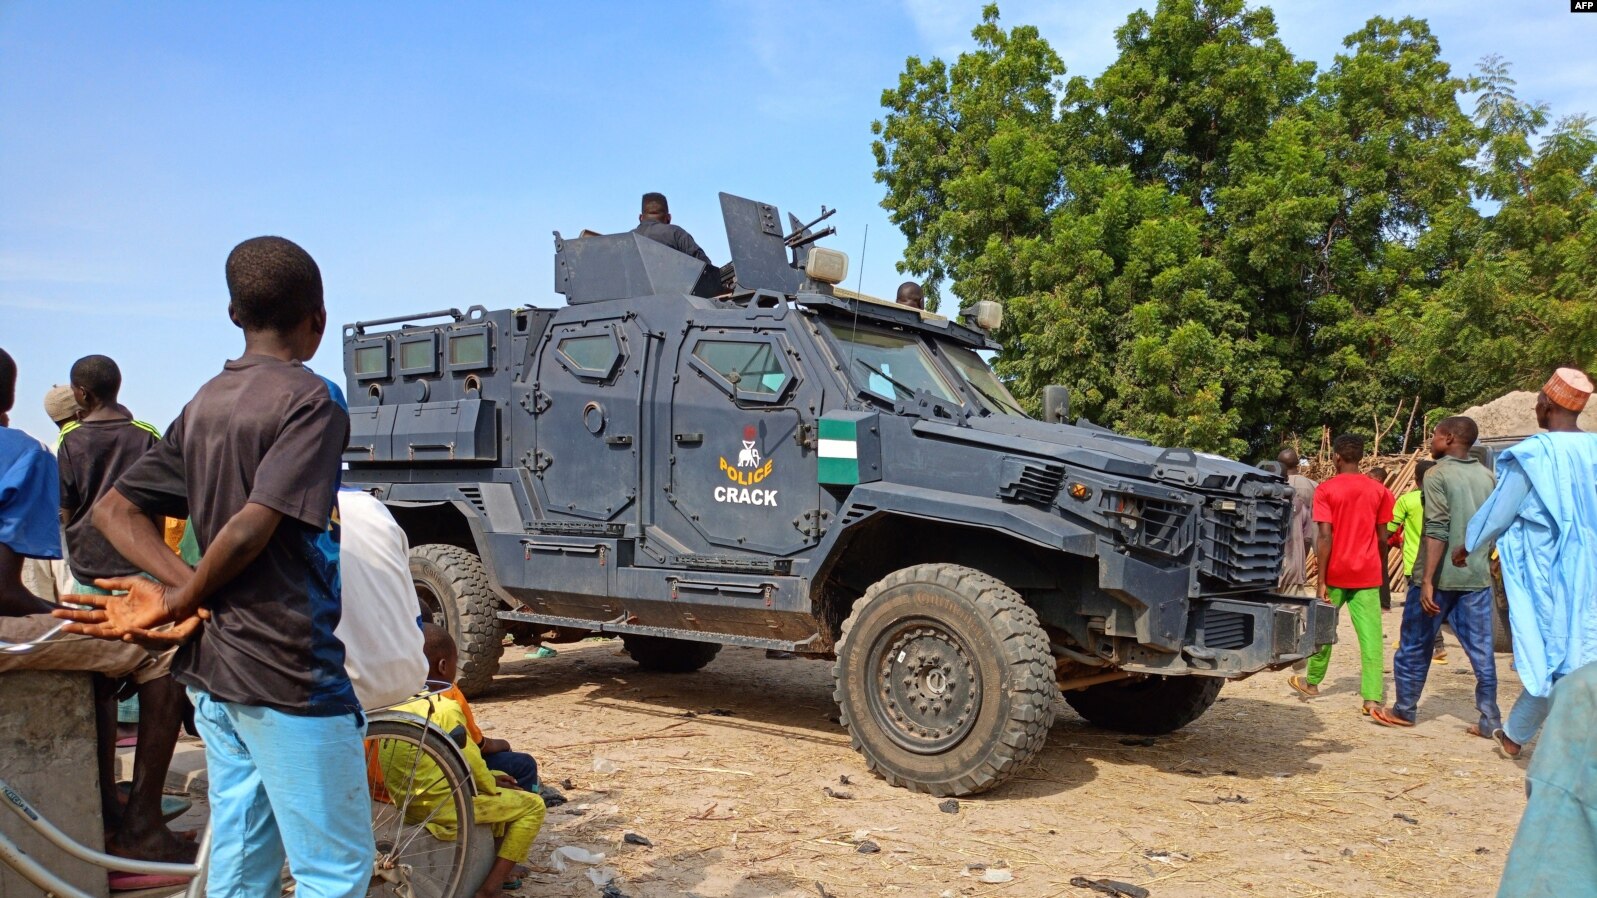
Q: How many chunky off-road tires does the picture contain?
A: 4